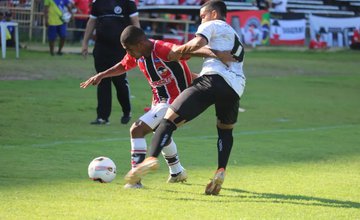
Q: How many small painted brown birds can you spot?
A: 0